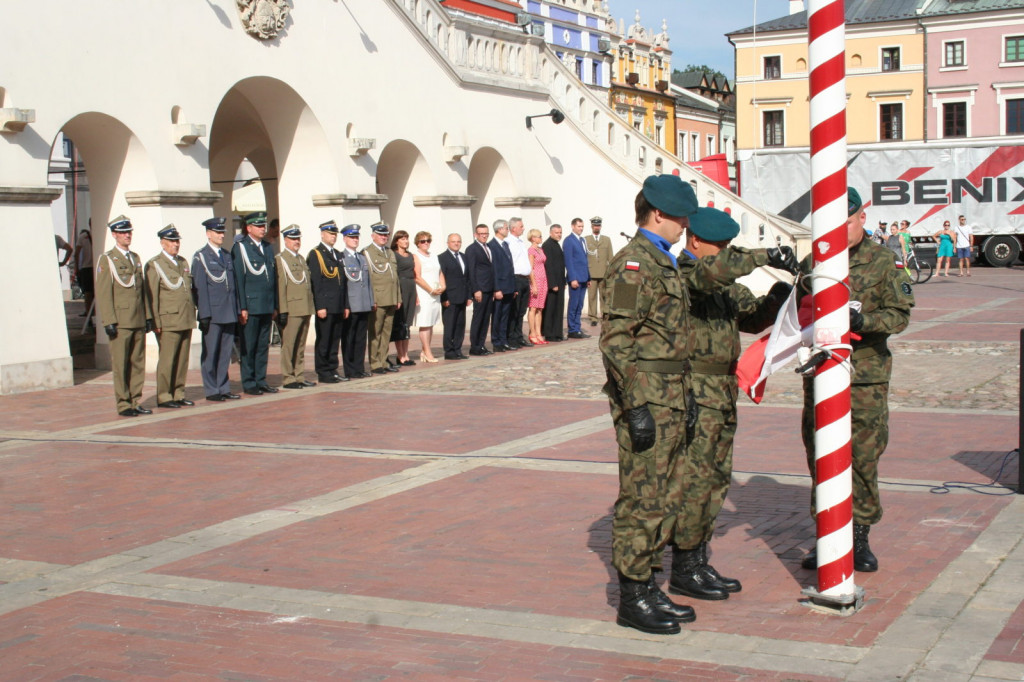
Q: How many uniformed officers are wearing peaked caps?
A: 9